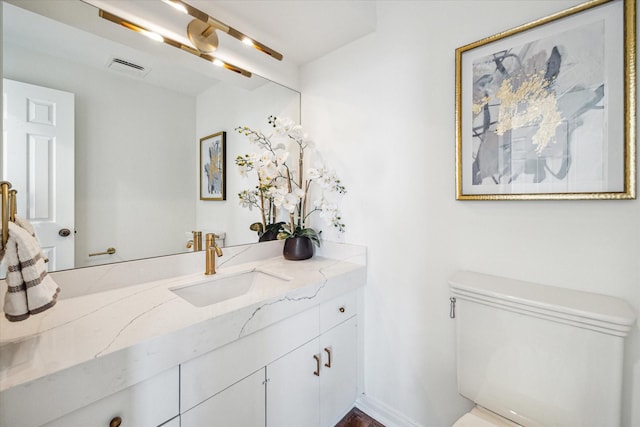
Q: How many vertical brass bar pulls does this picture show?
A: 2